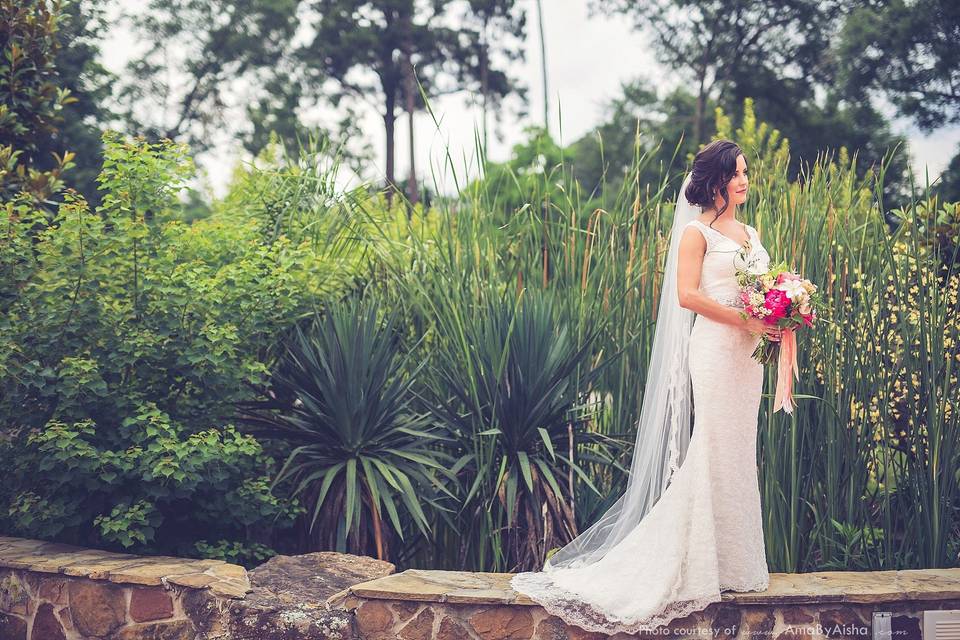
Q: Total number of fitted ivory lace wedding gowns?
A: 1